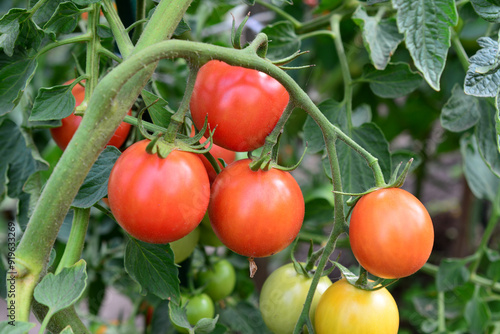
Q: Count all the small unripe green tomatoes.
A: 2